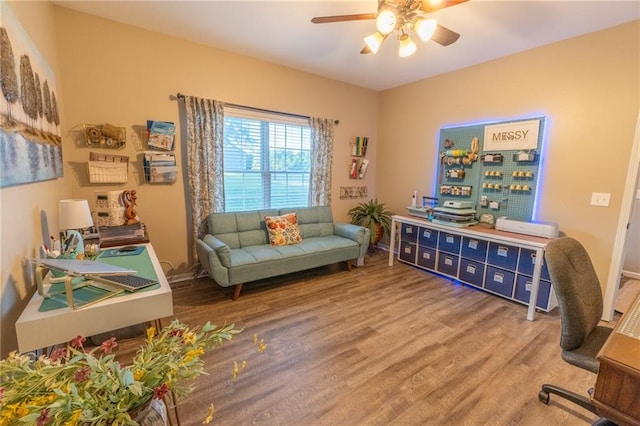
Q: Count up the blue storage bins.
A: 12